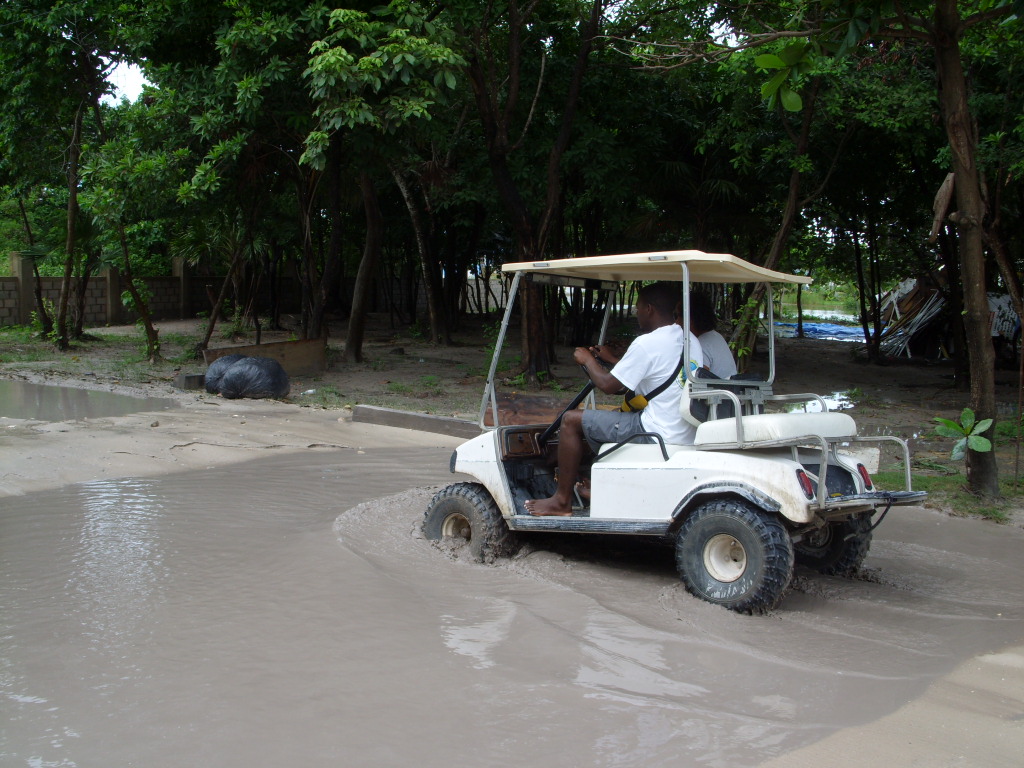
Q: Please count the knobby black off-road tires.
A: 3